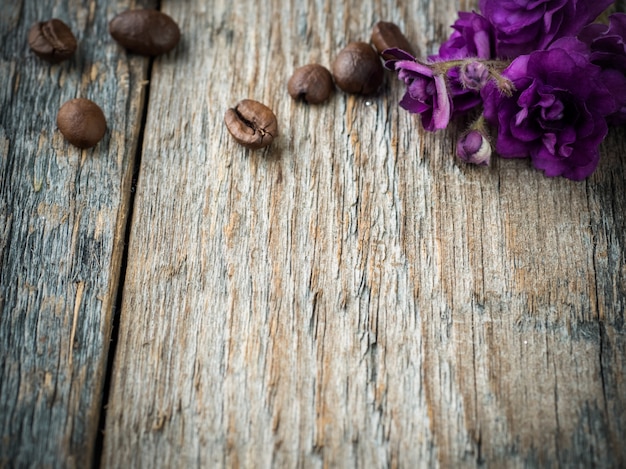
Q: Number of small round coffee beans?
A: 7